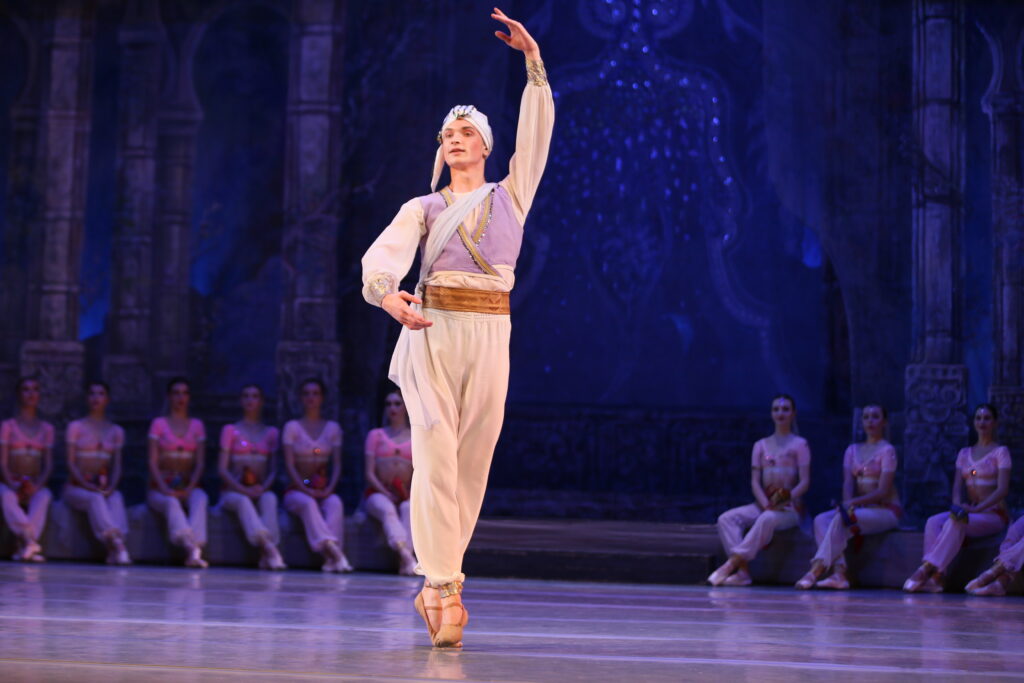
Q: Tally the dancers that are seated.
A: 10